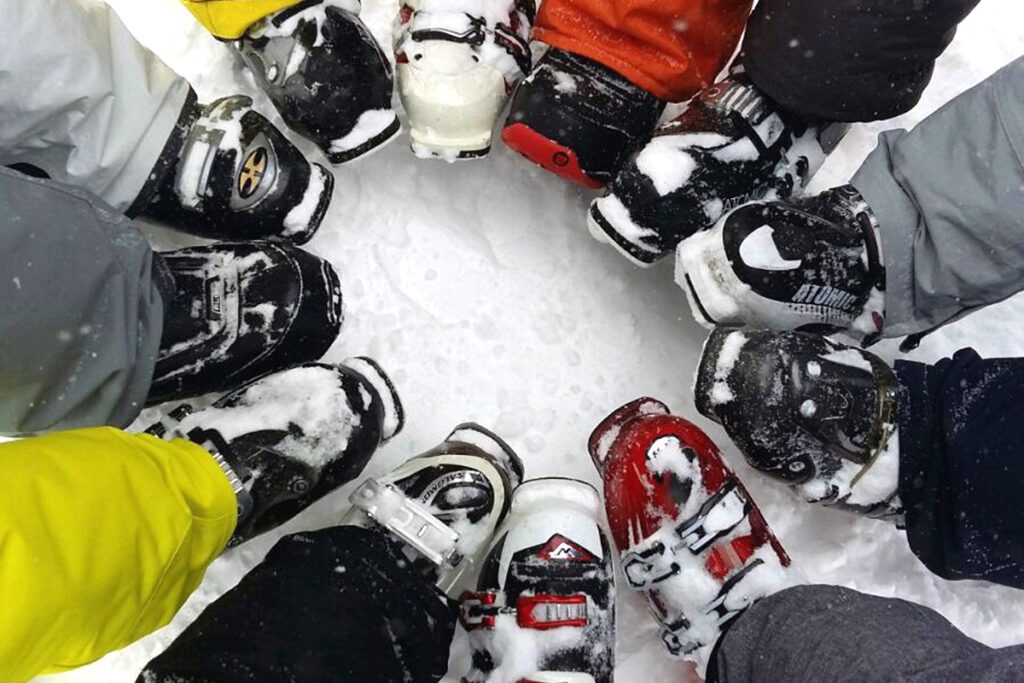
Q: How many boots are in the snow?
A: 12